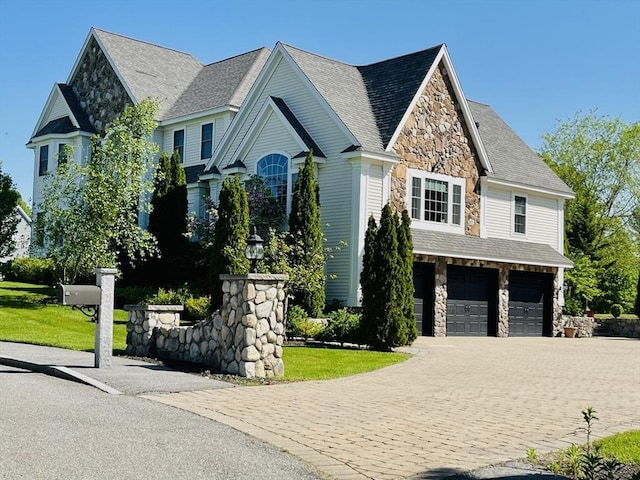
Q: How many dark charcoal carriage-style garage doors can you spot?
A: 3